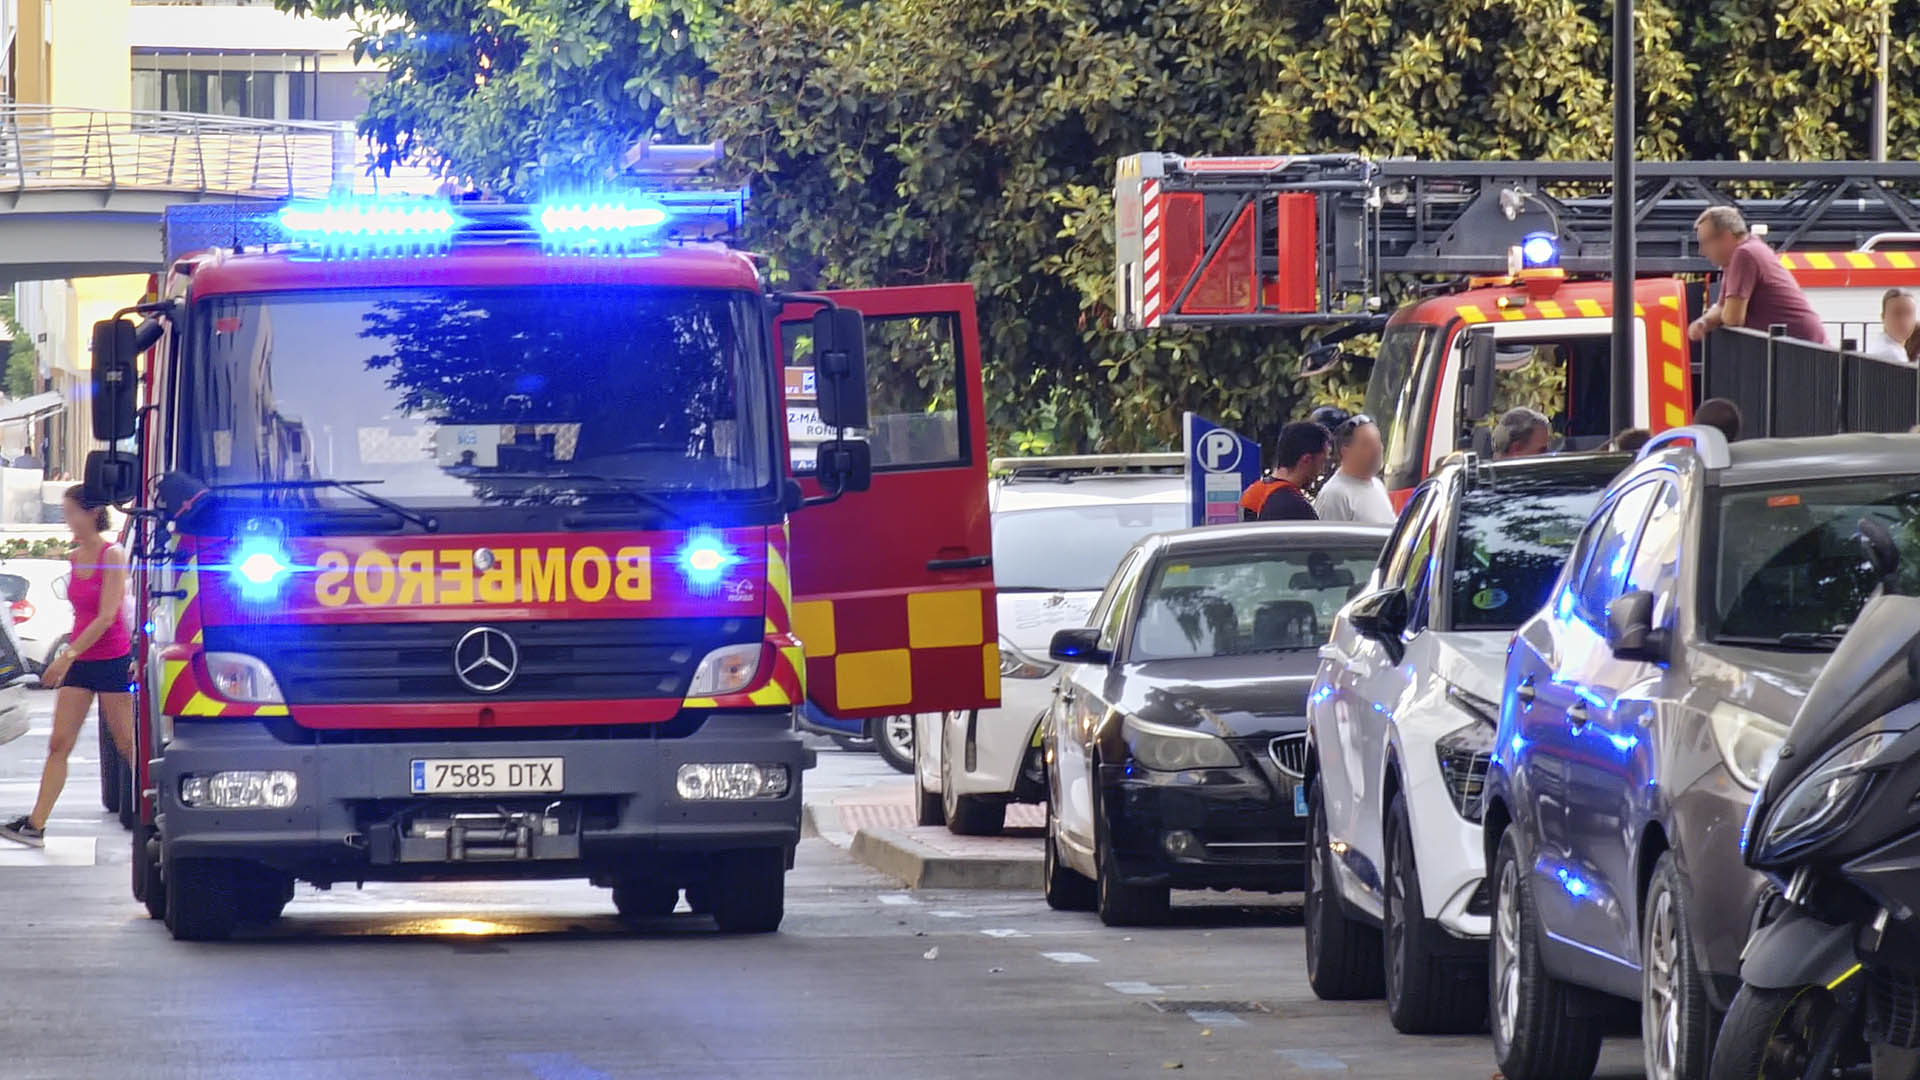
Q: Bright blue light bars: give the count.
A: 2